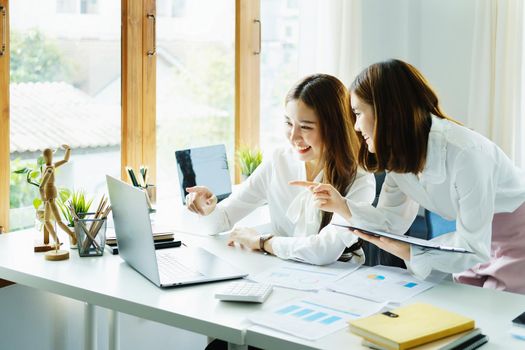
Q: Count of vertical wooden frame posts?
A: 3